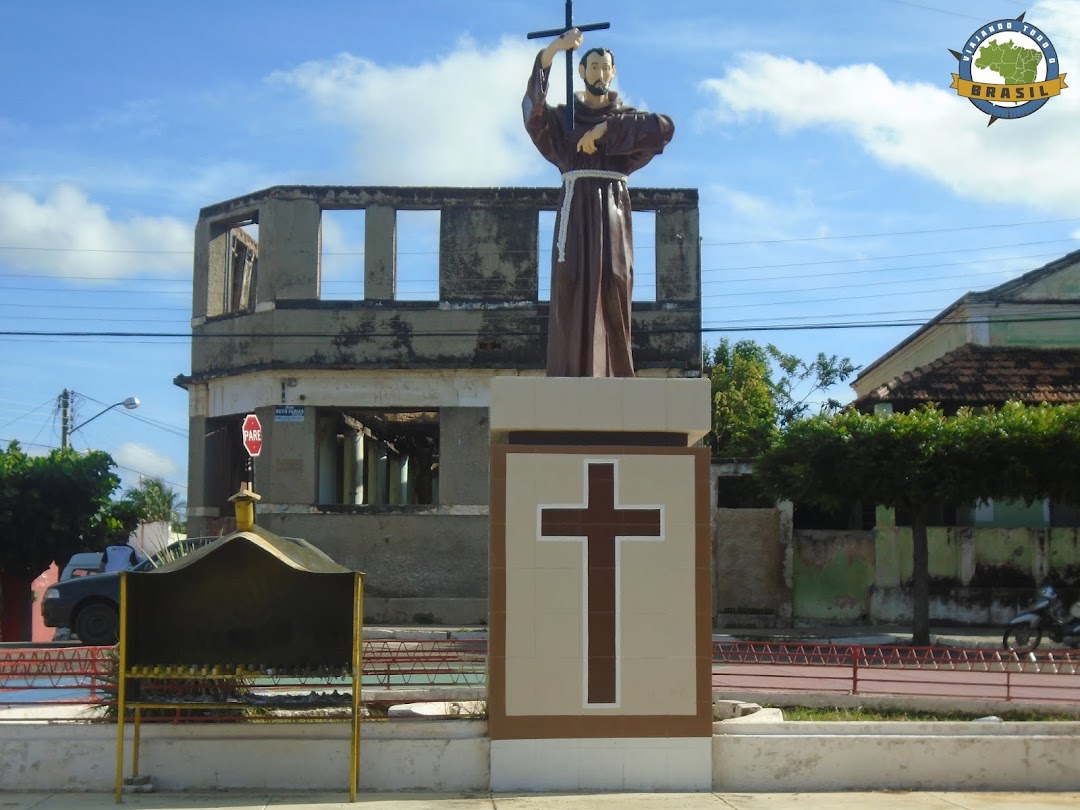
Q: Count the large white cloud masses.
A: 3